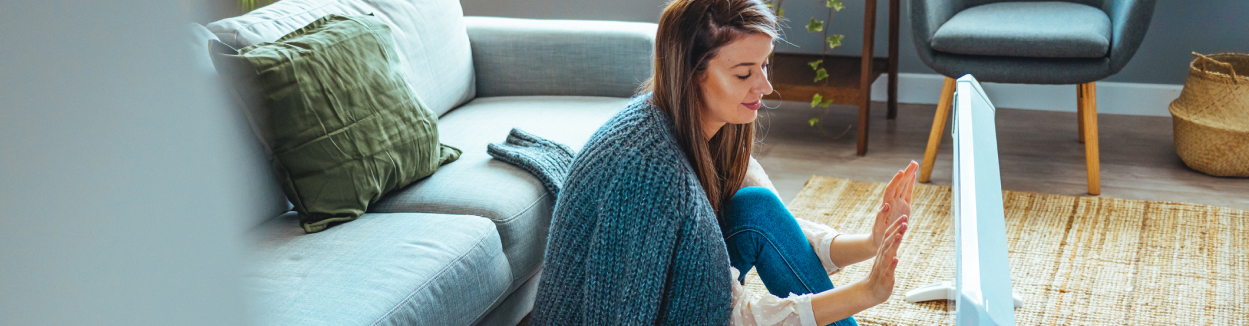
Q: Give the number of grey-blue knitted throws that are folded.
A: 1